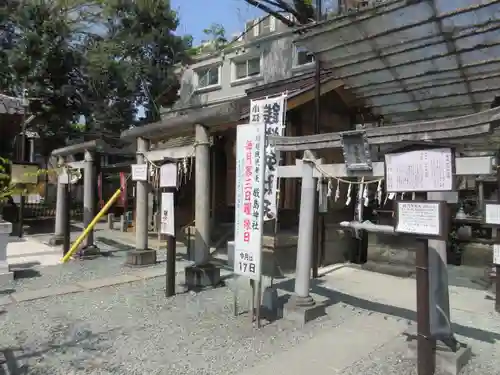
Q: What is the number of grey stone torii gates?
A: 3